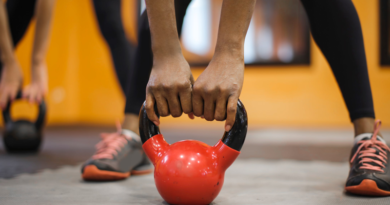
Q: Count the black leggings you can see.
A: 2